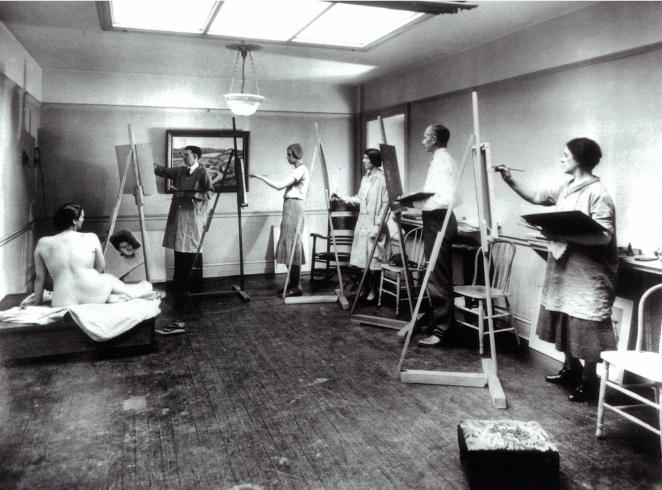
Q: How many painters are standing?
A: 5